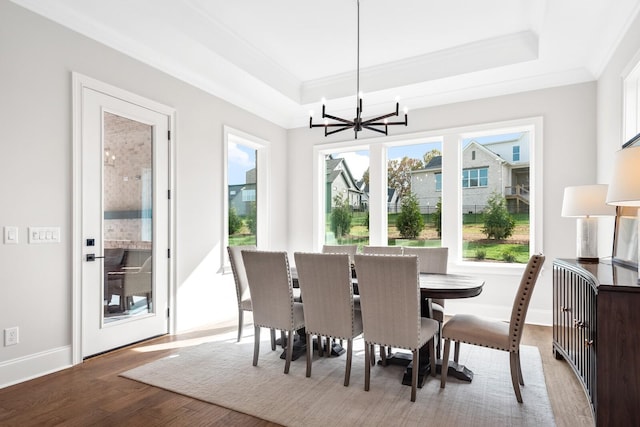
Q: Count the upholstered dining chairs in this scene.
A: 8